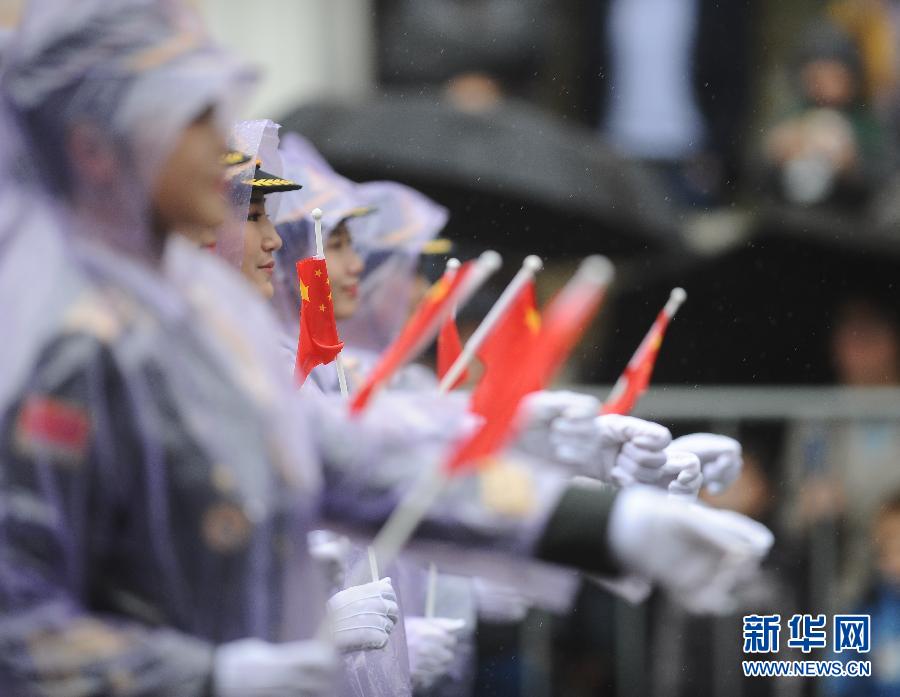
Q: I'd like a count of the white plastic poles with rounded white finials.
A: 6